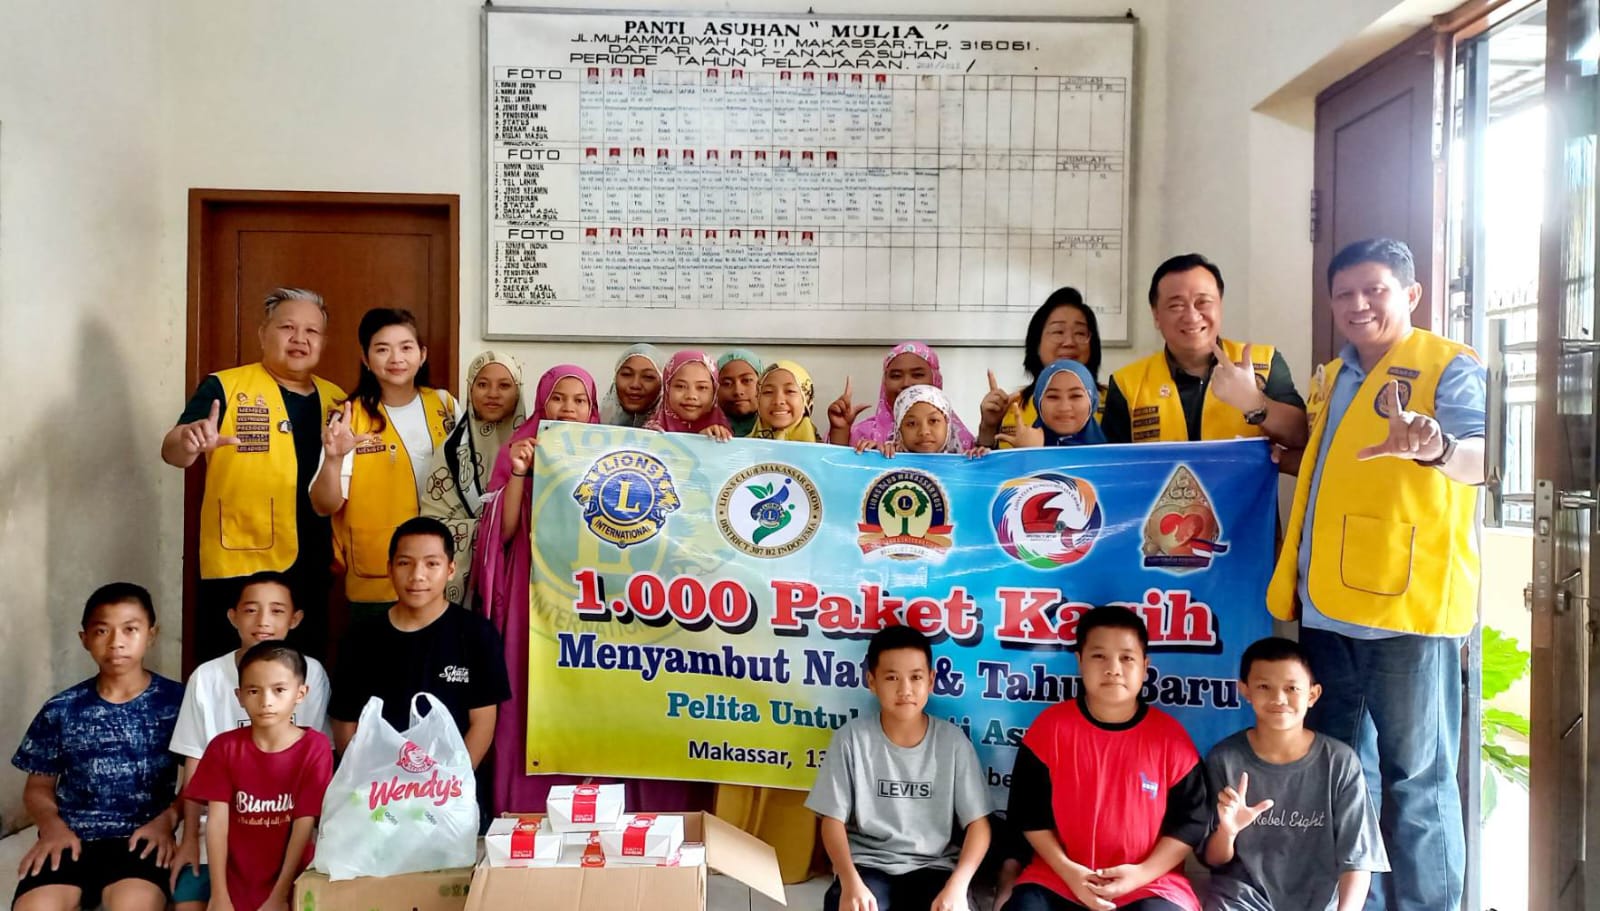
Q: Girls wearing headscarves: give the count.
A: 9